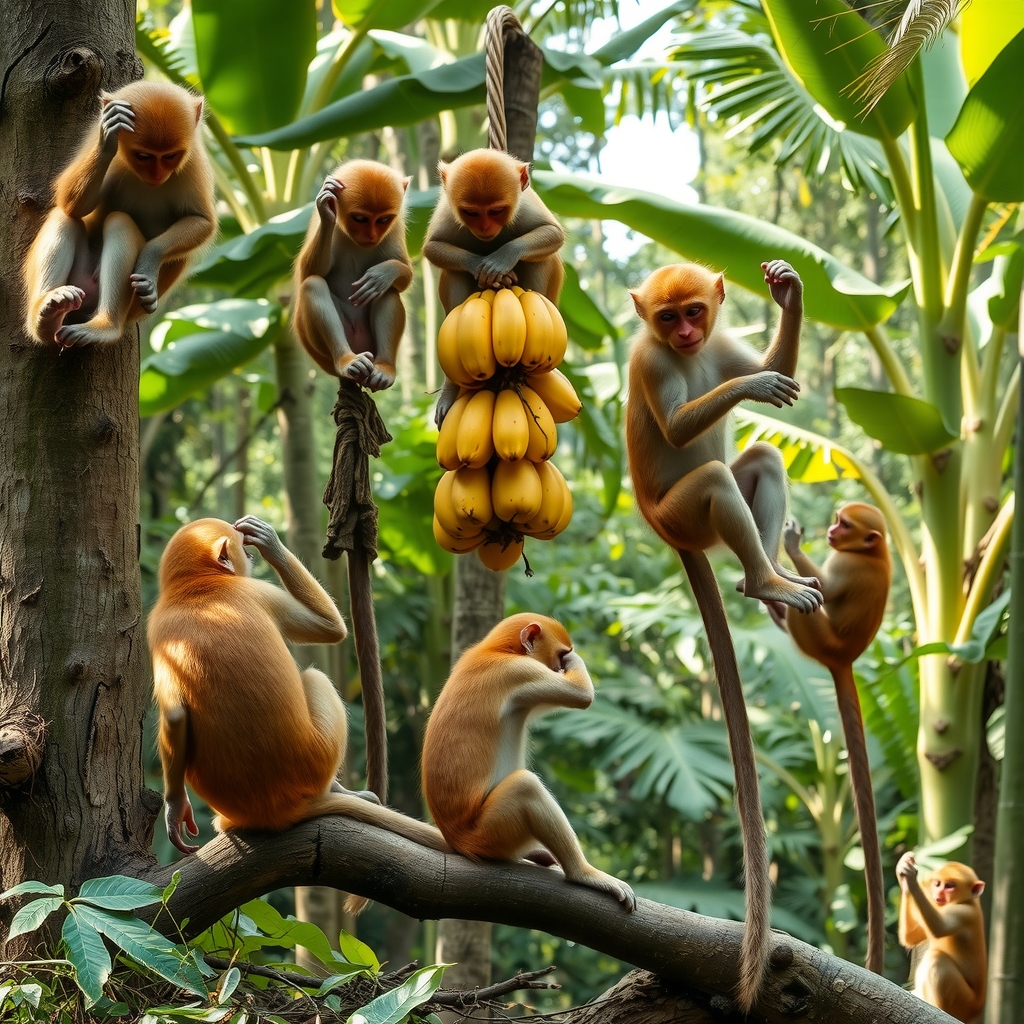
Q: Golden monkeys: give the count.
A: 8